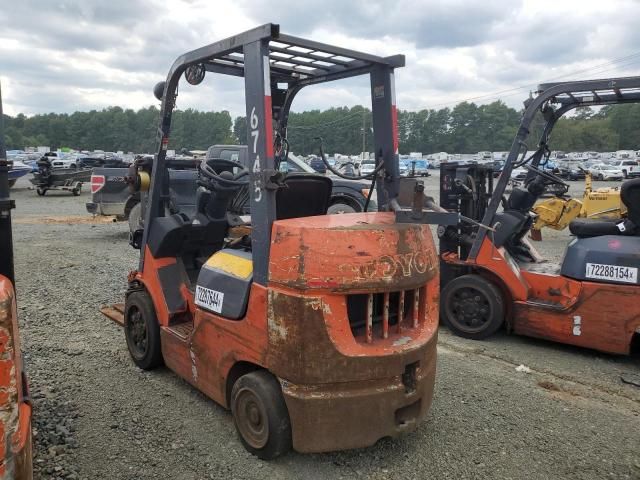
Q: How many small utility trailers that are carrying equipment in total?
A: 1